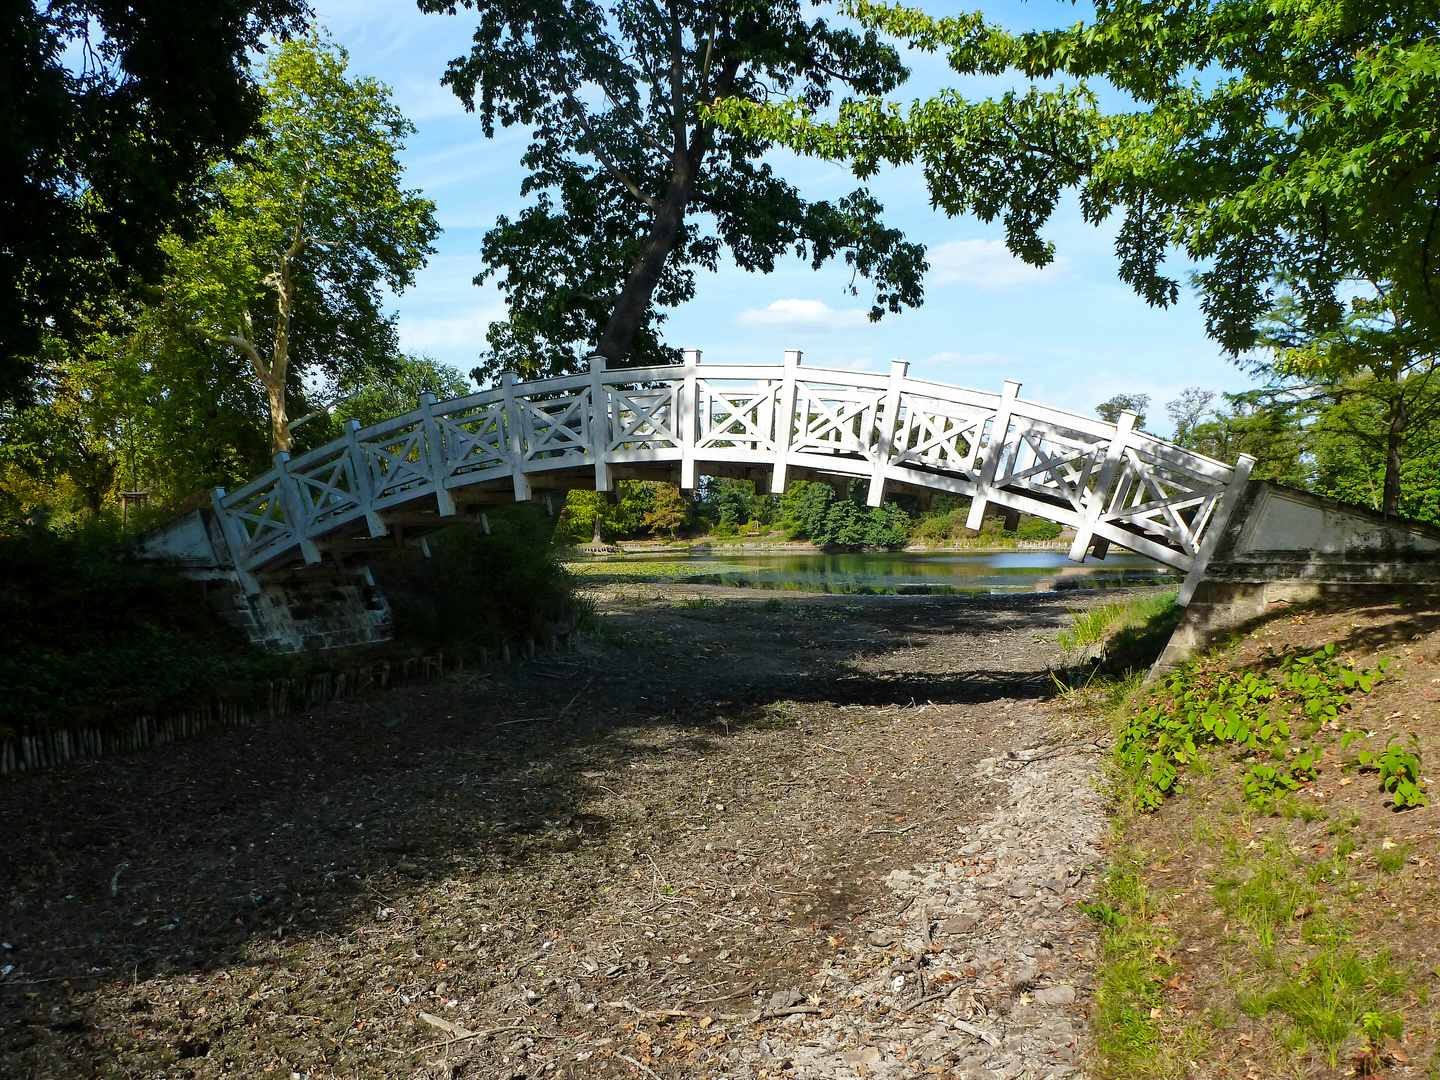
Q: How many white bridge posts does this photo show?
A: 12